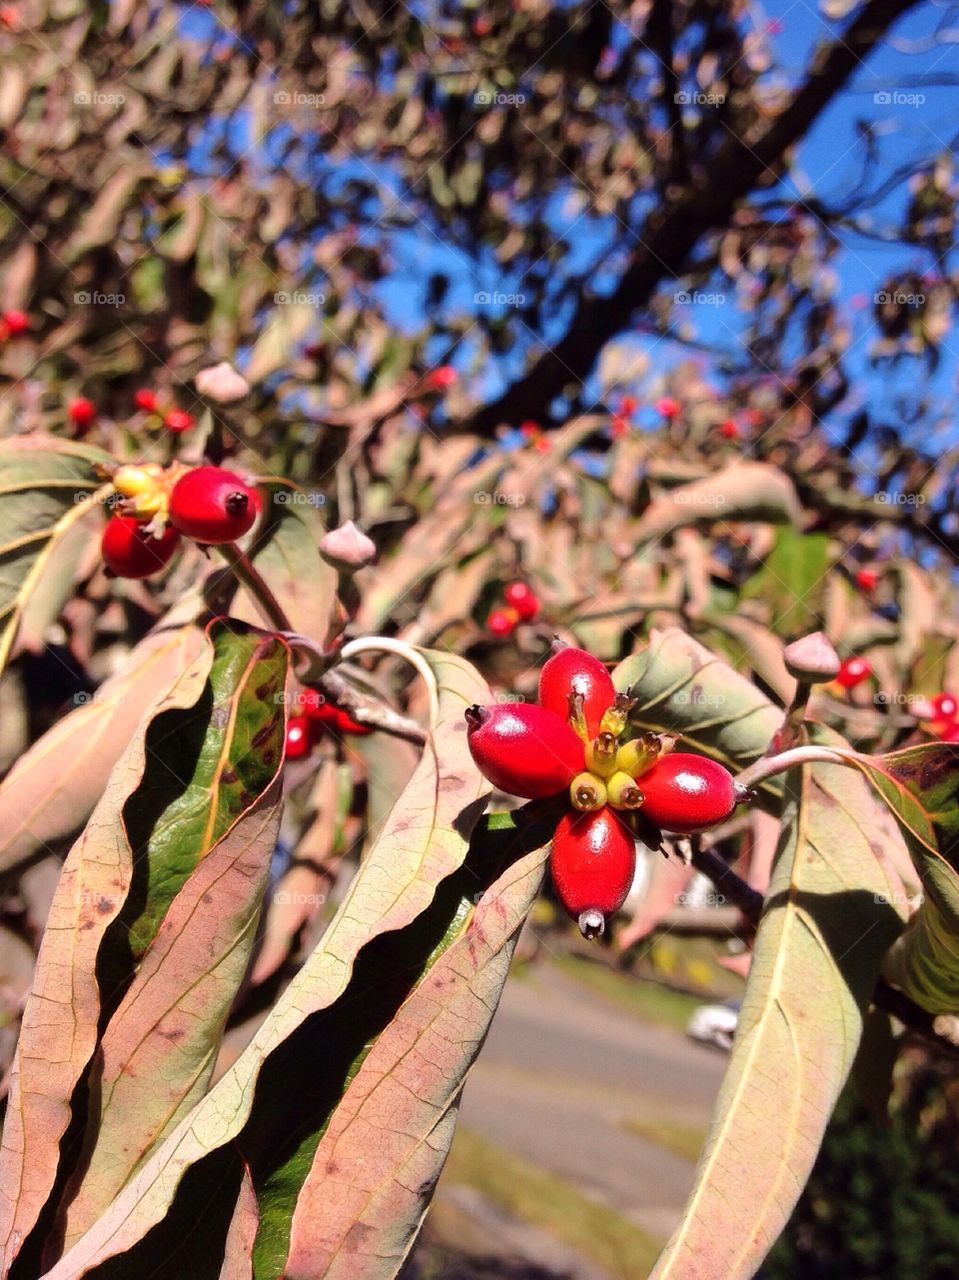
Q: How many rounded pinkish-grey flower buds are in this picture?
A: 3